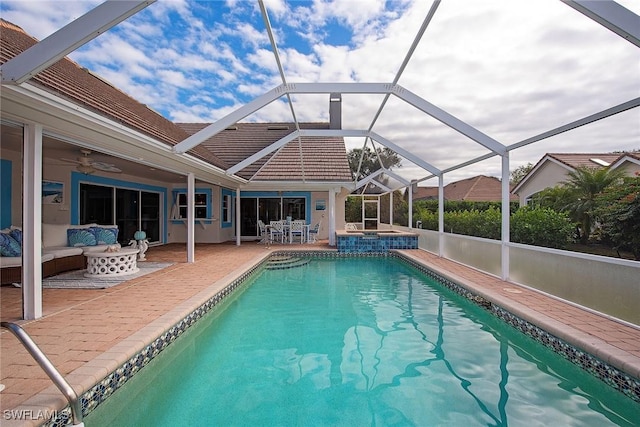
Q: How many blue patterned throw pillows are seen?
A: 4